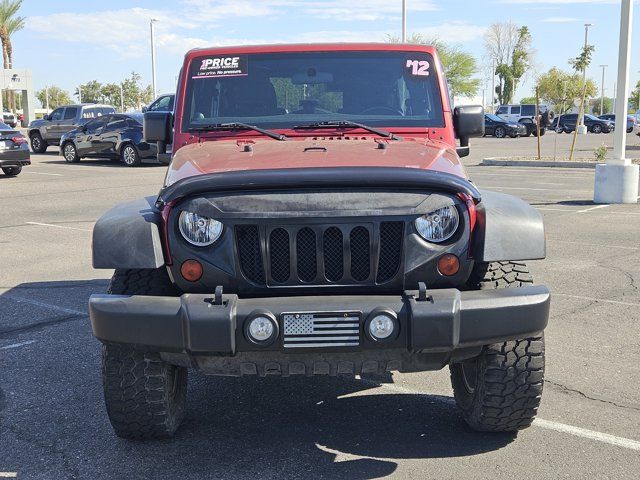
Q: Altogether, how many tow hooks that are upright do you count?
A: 2